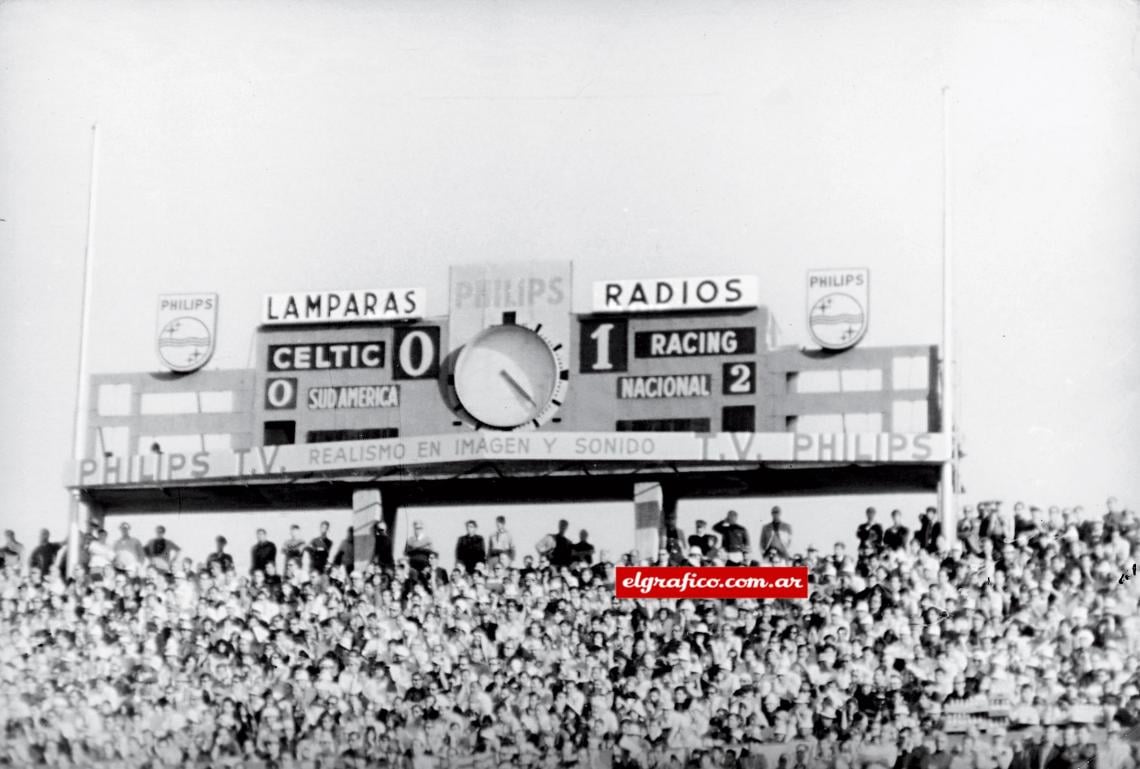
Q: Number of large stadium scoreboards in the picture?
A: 1